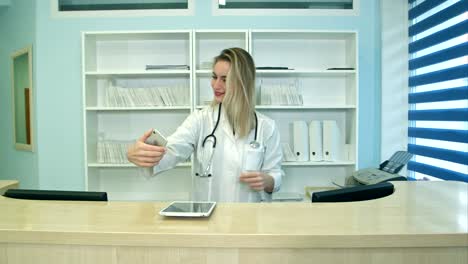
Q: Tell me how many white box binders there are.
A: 3